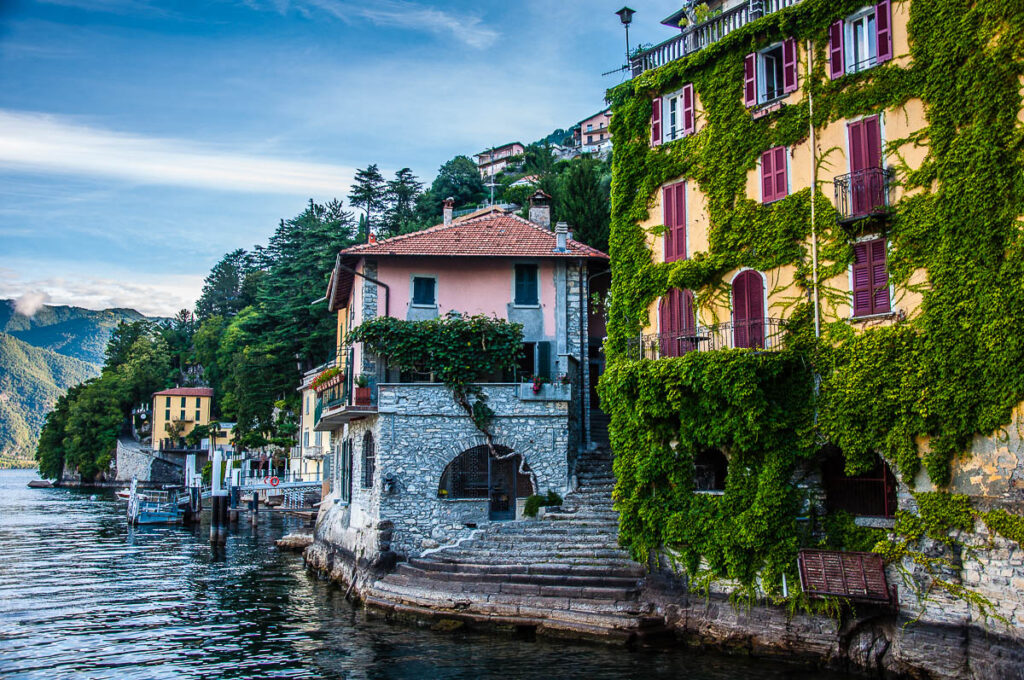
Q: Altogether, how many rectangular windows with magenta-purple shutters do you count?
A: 7